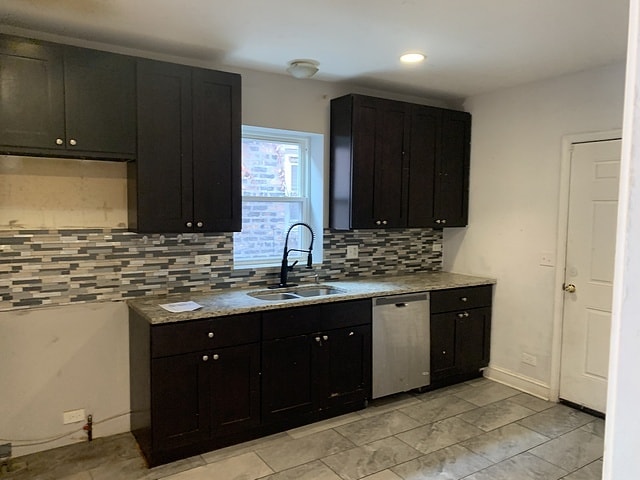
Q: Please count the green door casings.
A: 0